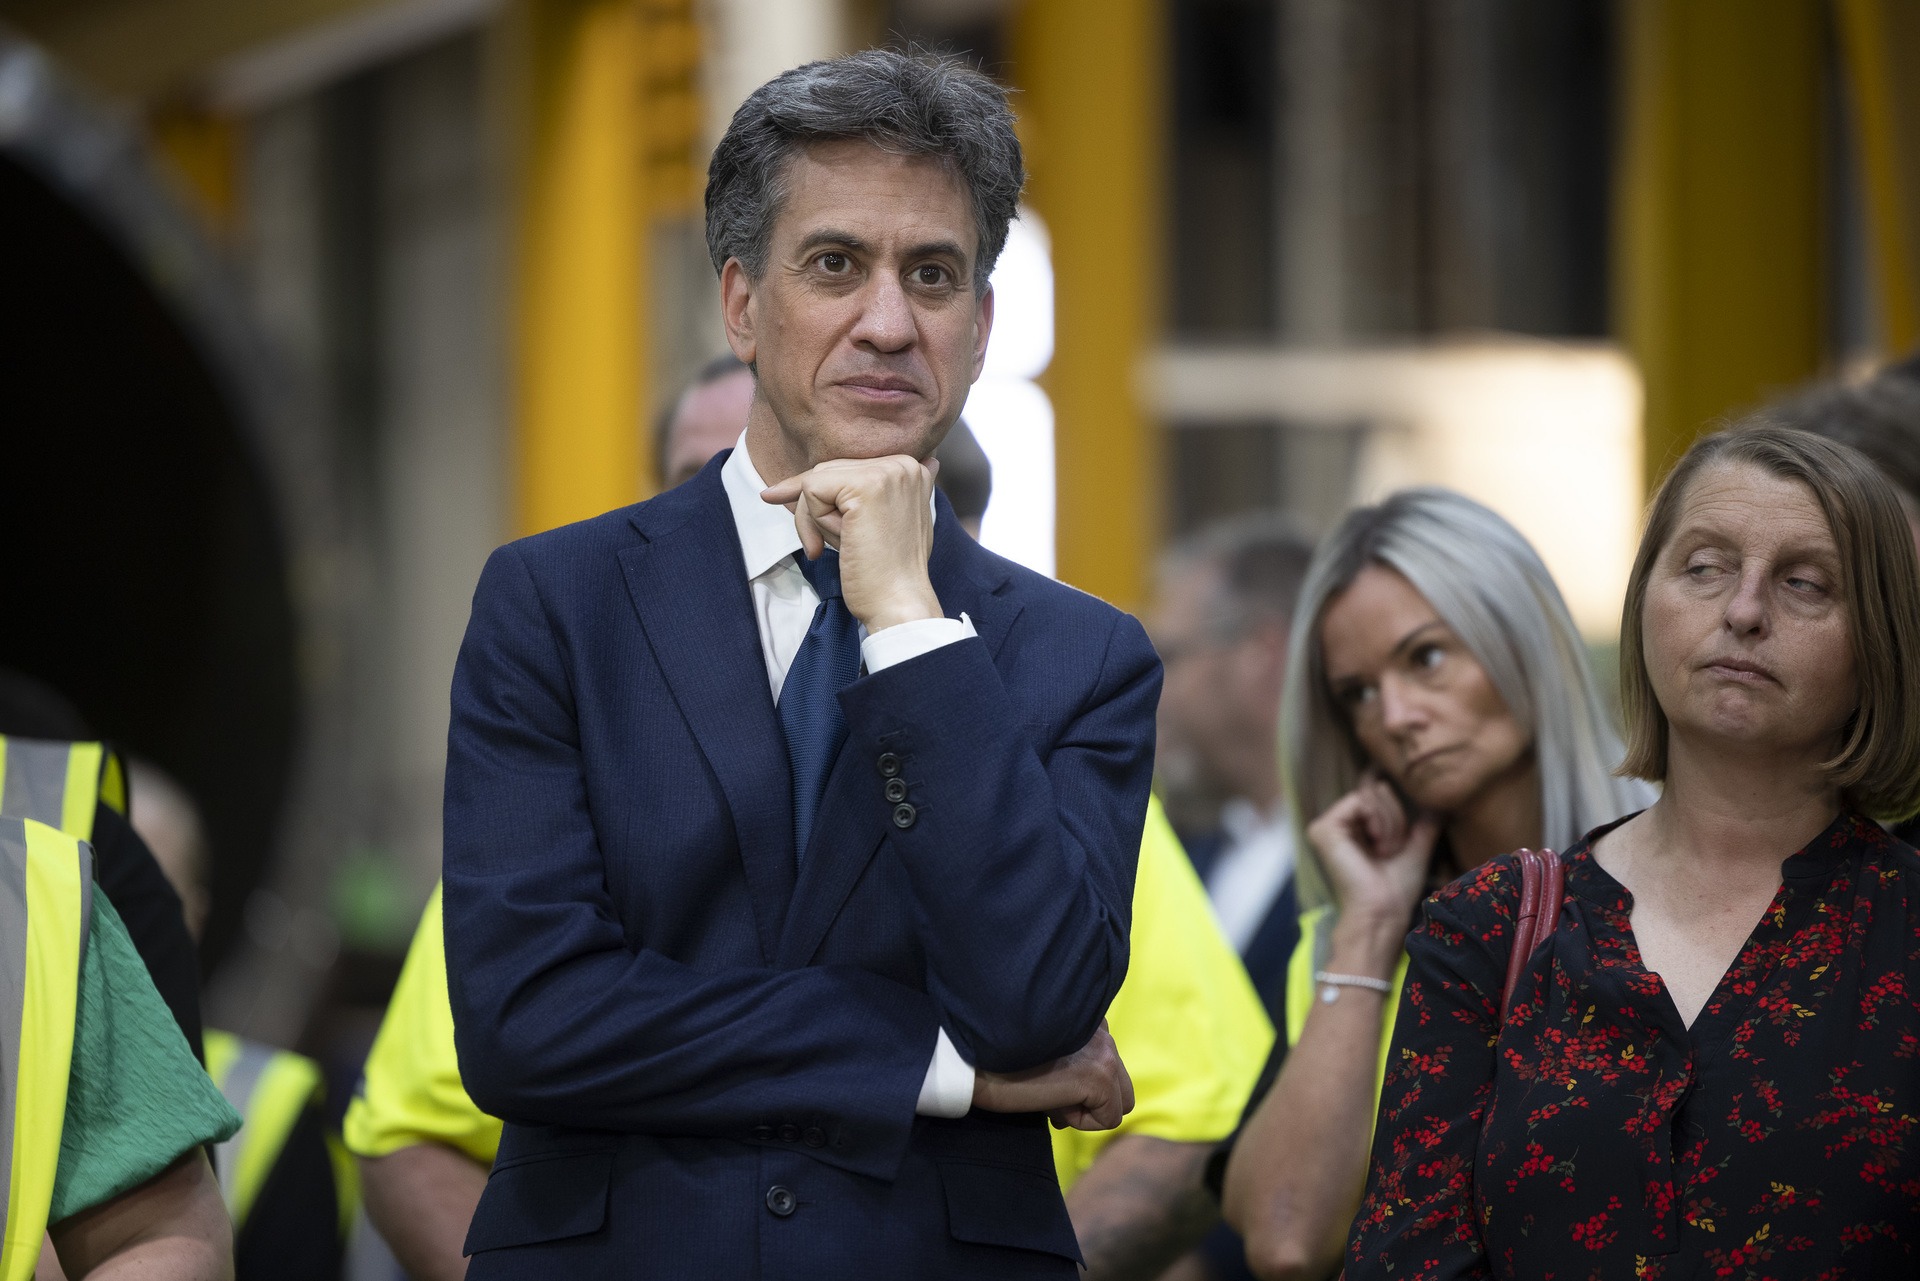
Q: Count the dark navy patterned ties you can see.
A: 1